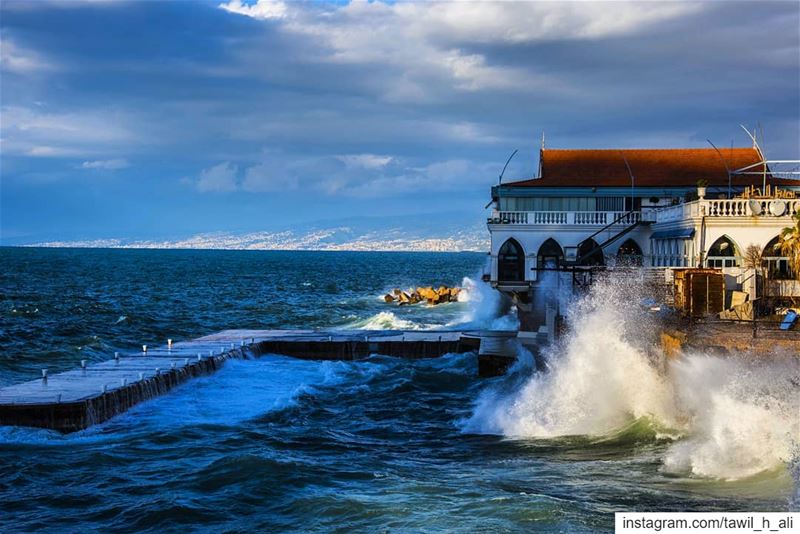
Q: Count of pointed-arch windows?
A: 6